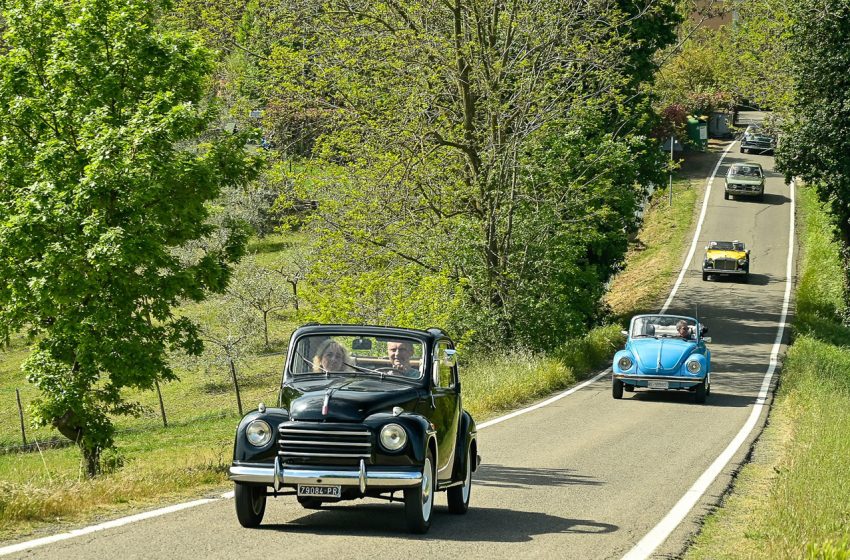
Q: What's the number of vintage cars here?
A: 5